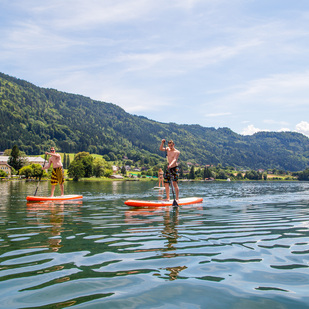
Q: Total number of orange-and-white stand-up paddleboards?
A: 2